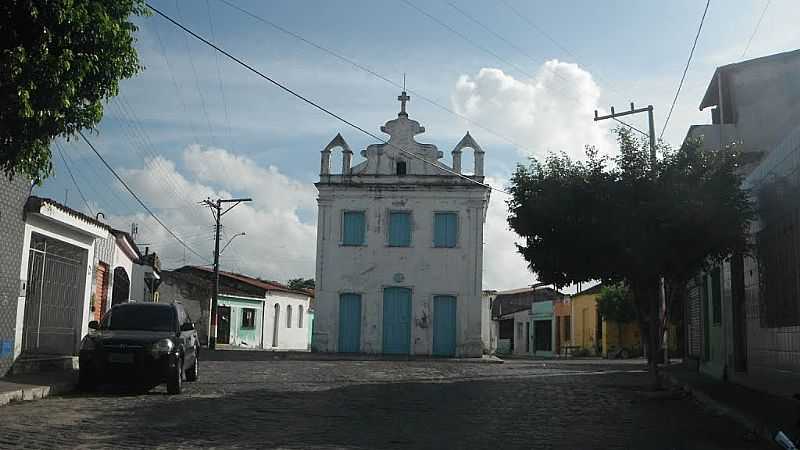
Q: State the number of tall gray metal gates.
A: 1